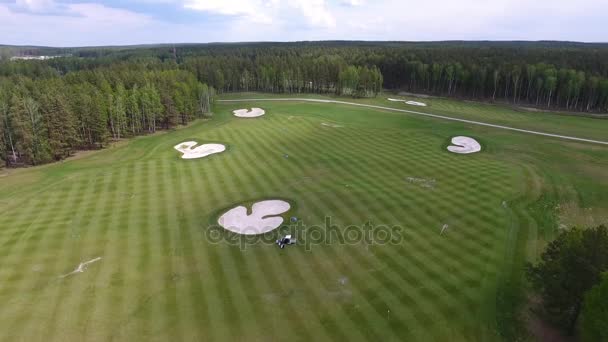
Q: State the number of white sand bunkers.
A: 6